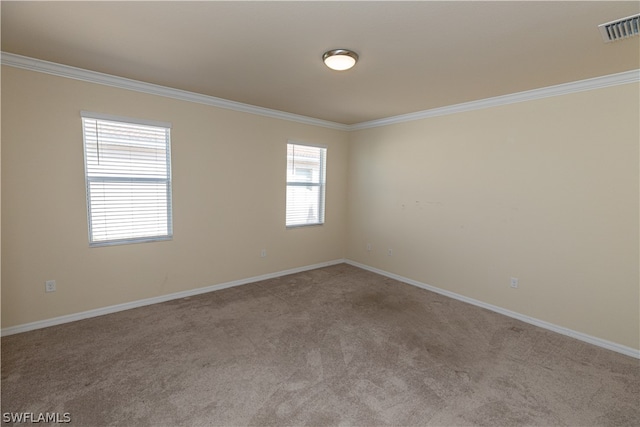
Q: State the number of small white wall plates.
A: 5